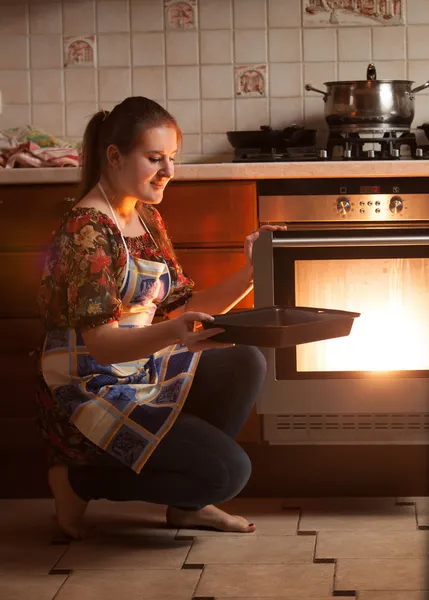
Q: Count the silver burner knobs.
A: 5